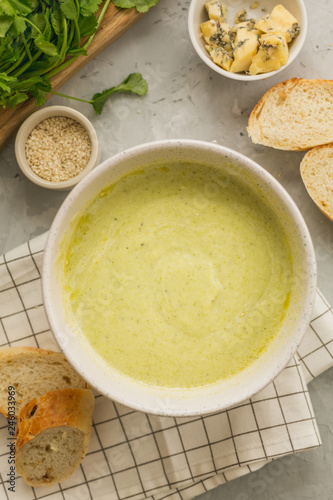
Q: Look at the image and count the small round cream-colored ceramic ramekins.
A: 1